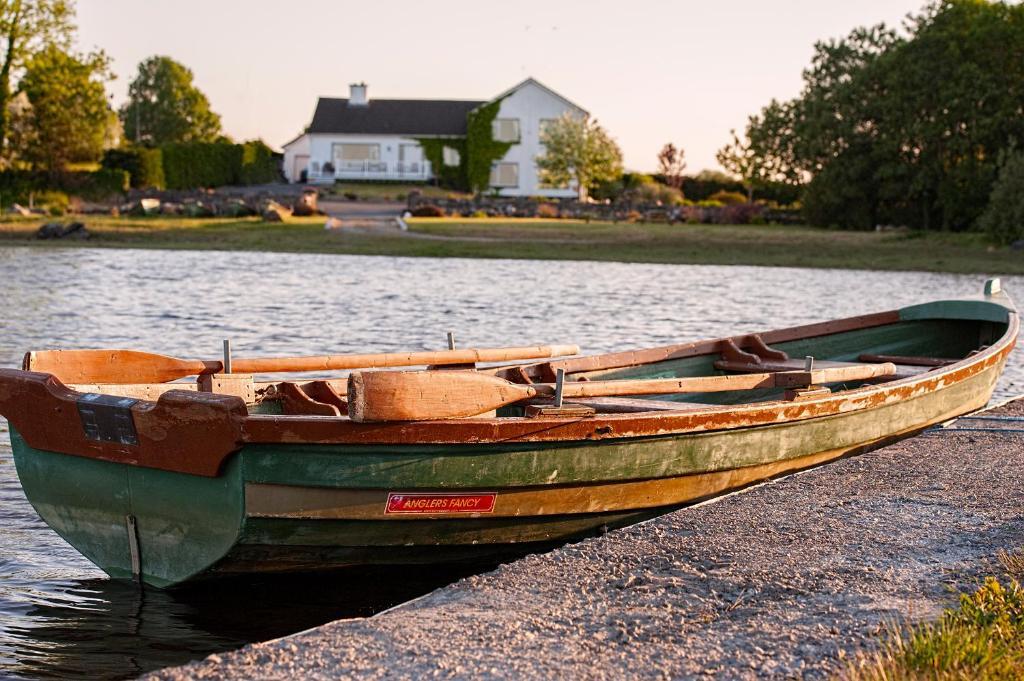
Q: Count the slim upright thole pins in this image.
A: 4